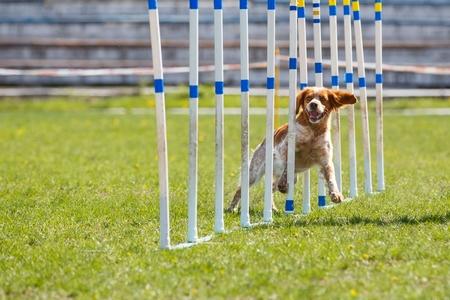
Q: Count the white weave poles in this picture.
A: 12